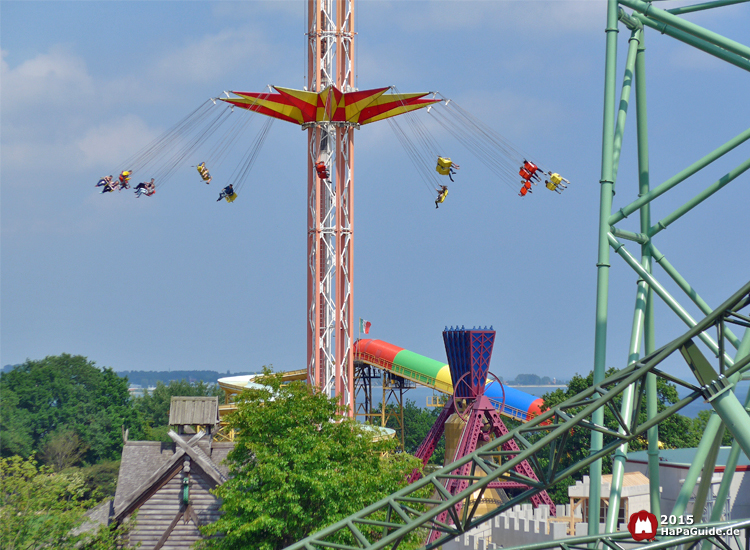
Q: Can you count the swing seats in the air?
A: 11